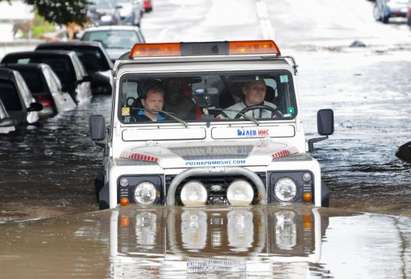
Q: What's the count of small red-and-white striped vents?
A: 2